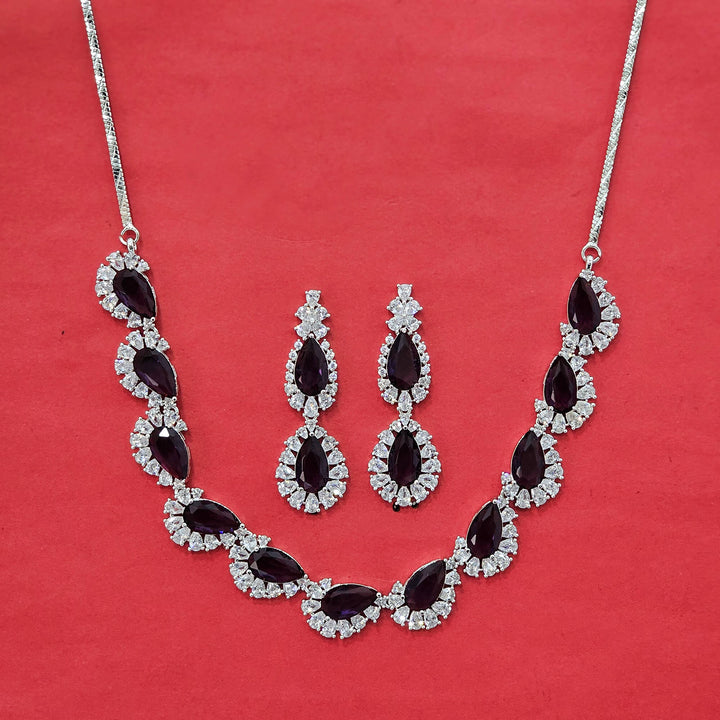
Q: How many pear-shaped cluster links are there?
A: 11